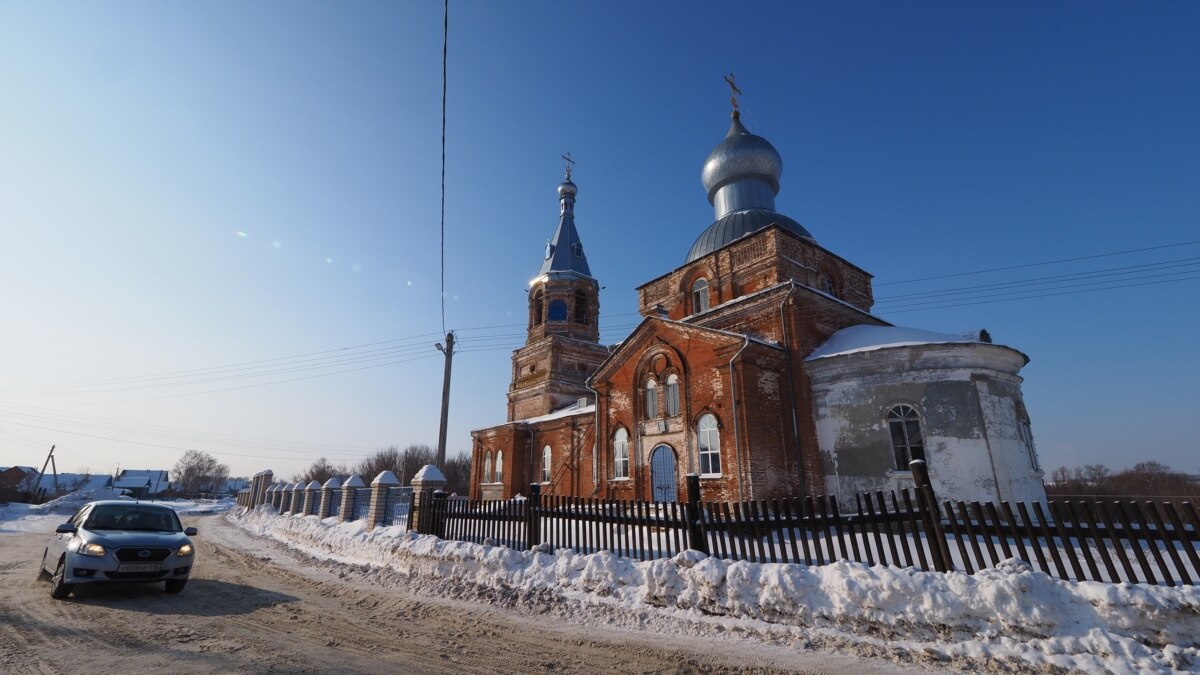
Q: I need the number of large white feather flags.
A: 0